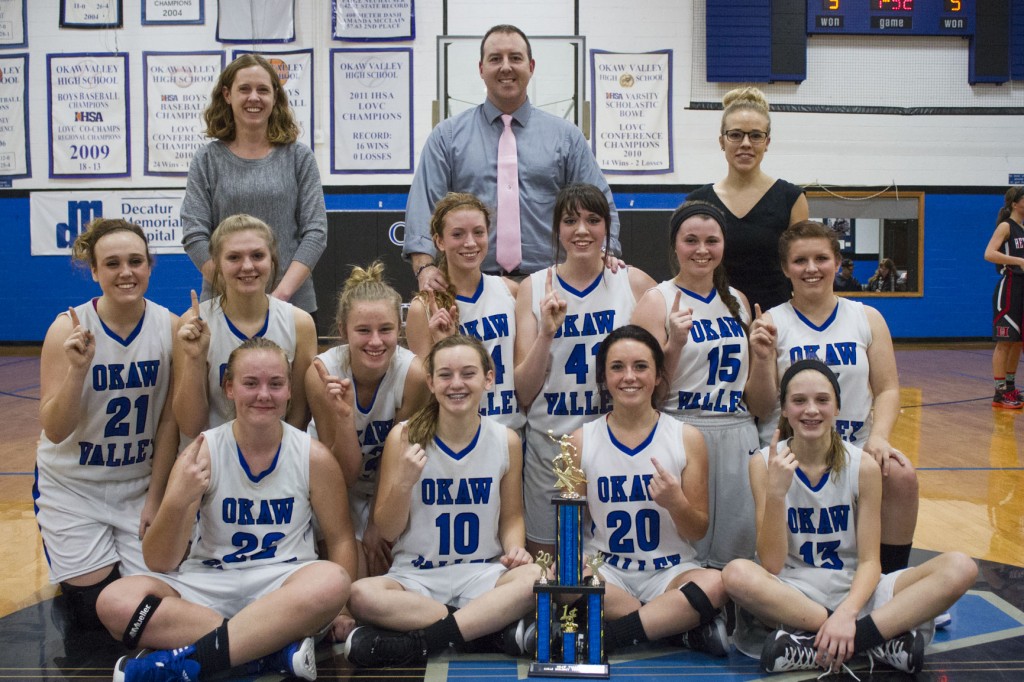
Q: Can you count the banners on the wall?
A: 12